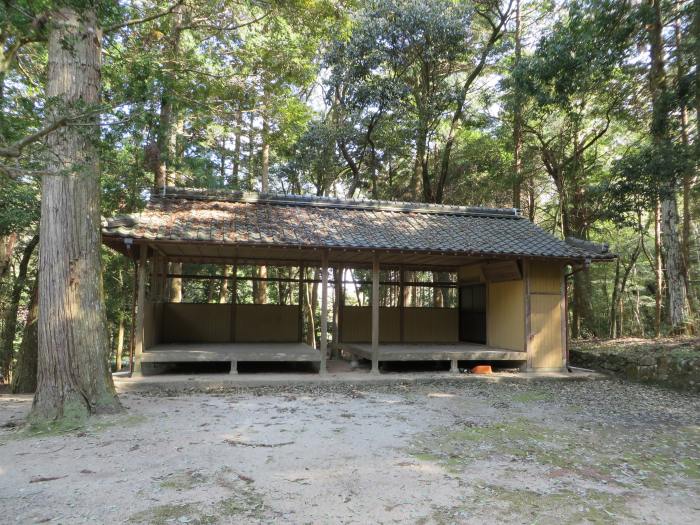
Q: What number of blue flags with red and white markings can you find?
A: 0